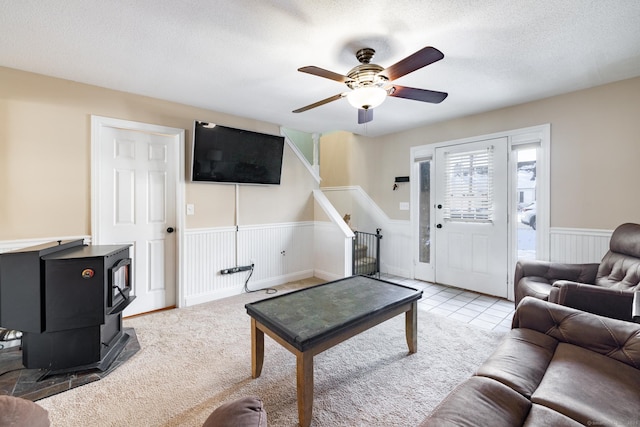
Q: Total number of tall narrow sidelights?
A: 2